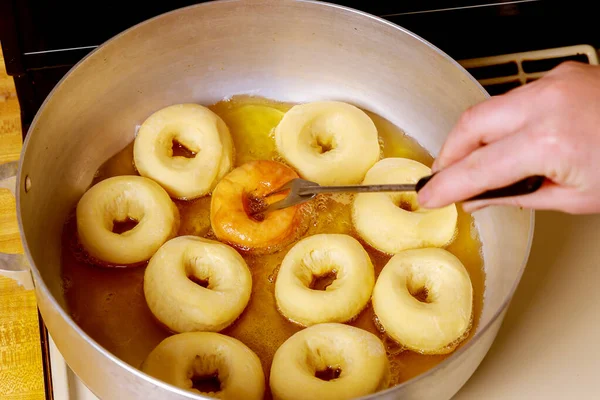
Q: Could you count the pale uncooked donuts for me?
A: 9